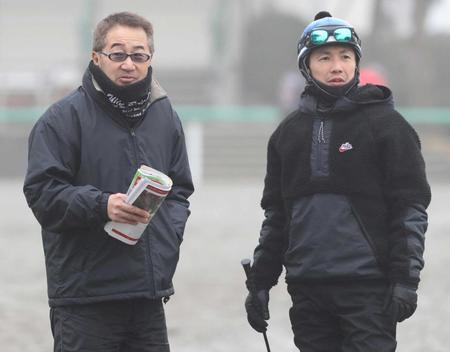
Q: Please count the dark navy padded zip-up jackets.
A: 1